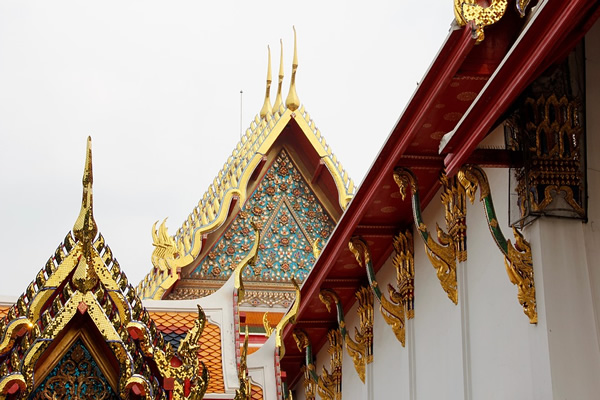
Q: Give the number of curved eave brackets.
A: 5